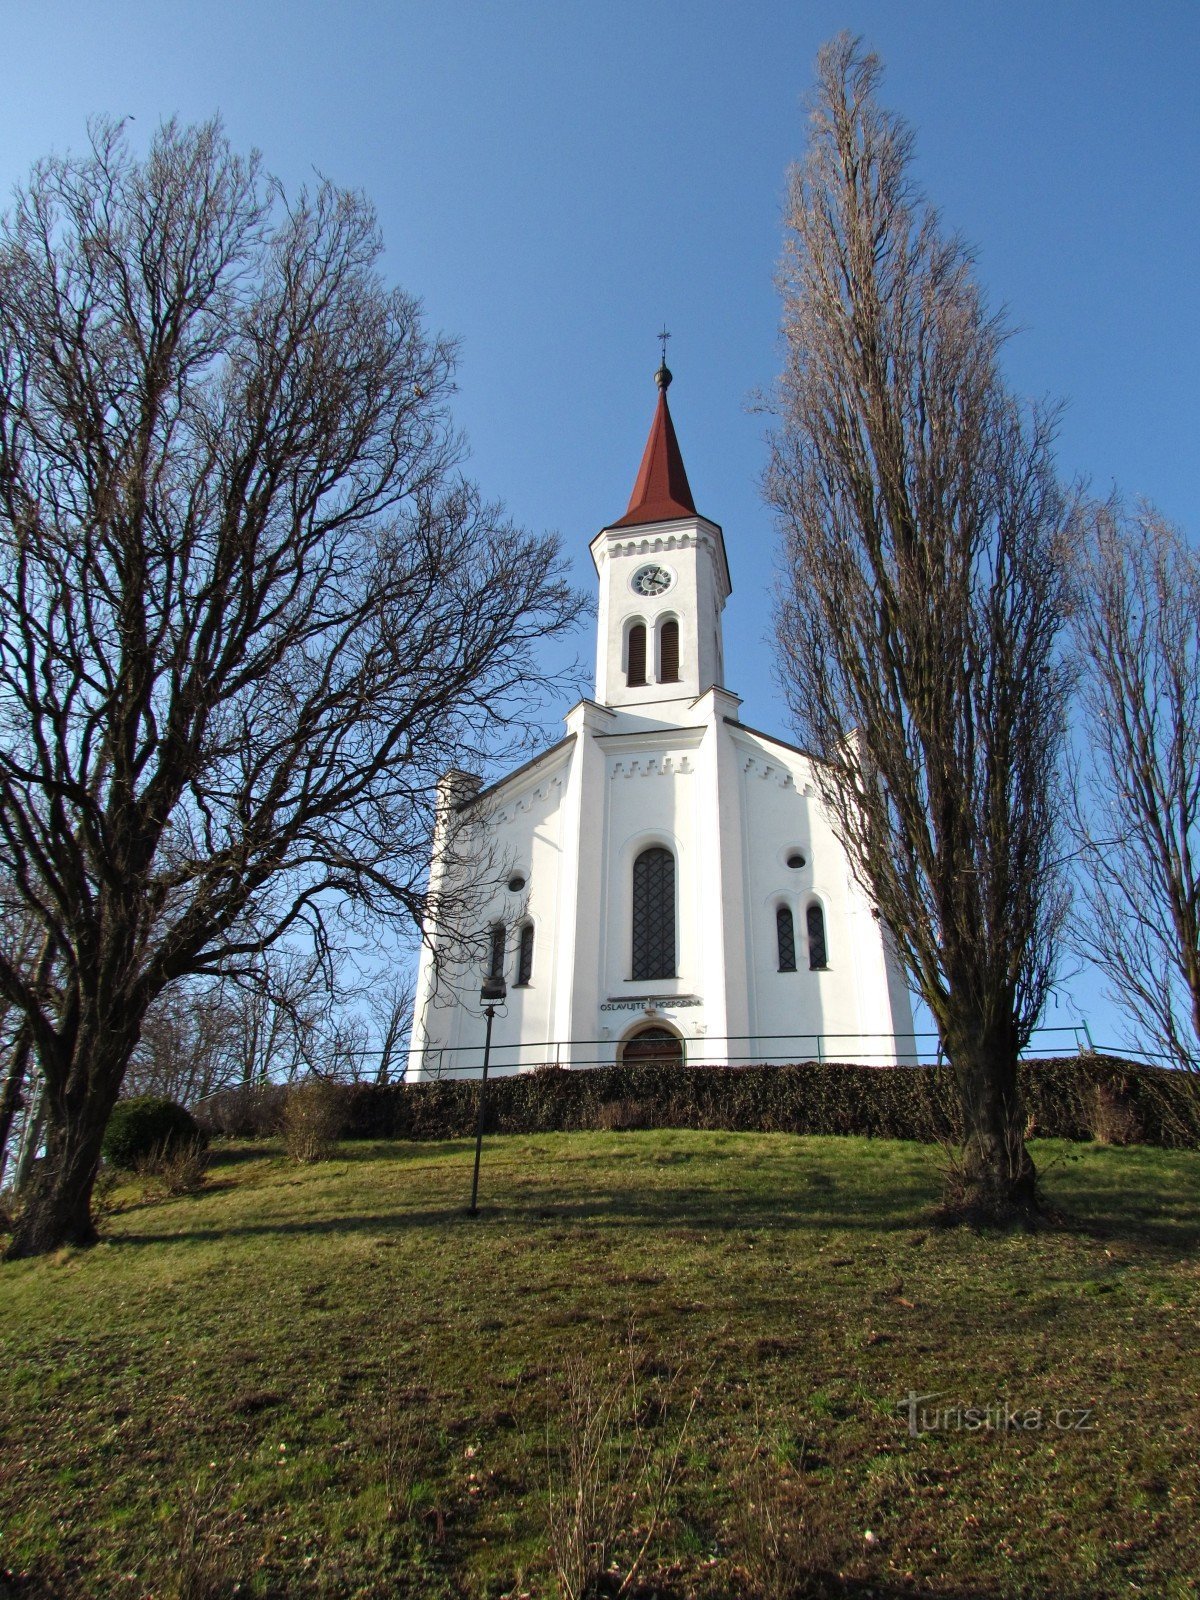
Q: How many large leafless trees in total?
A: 3